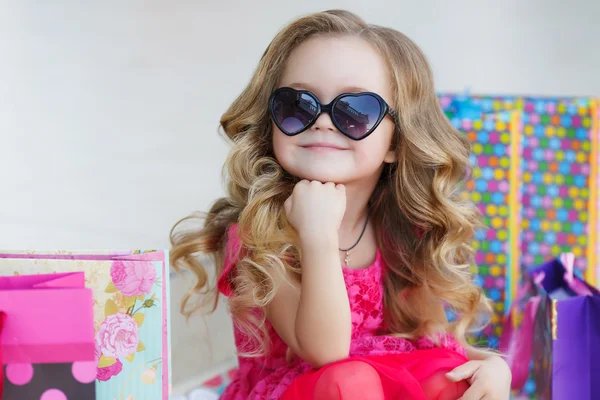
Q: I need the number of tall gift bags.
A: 2